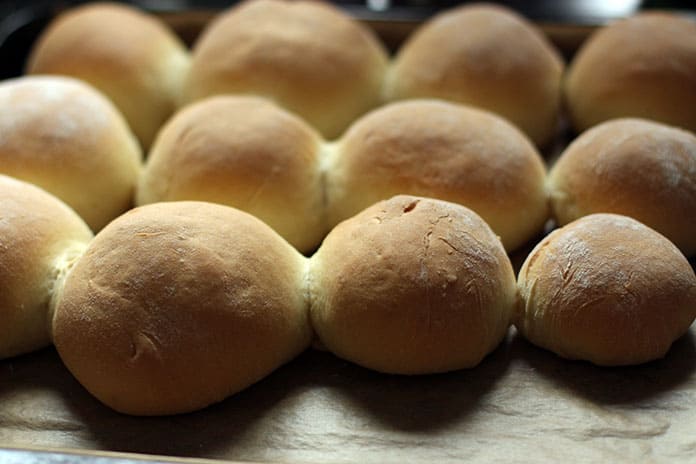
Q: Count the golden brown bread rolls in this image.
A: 12